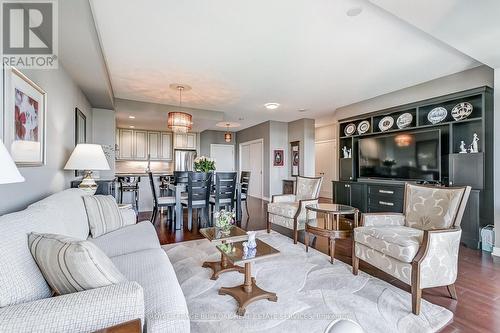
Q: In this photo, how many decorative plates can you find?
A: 6